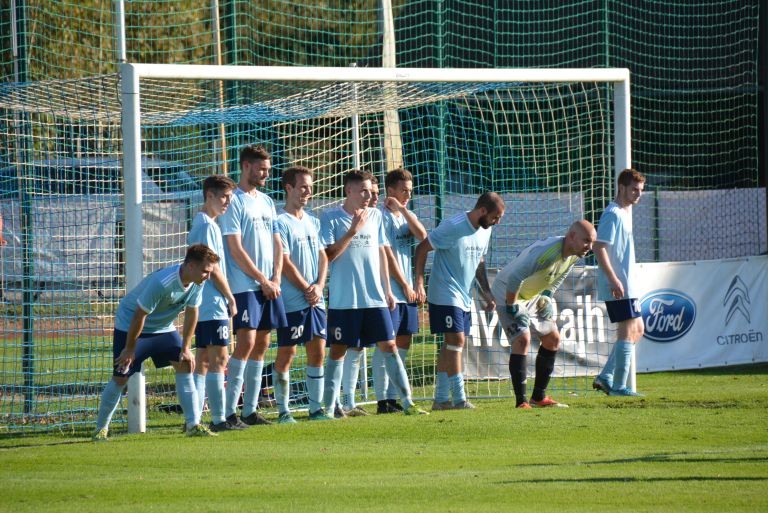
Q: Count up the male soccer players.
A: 10